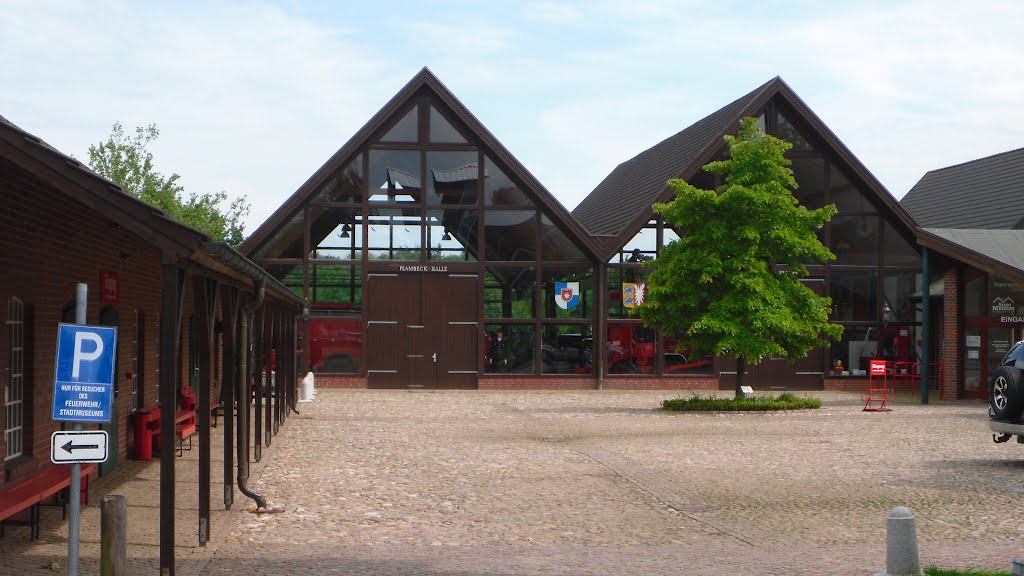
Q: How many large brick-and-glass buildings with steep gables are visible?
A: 2